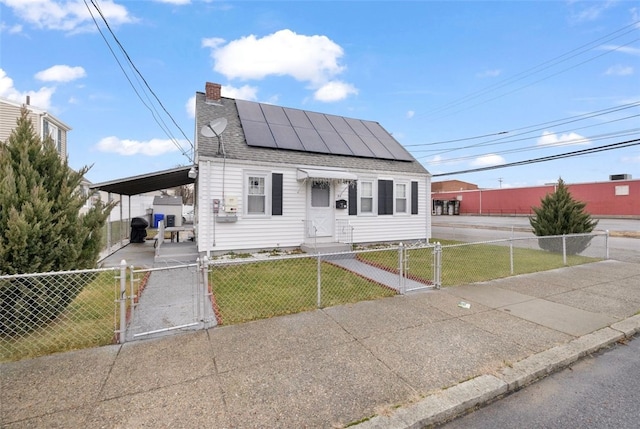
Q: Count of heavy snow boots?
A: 0